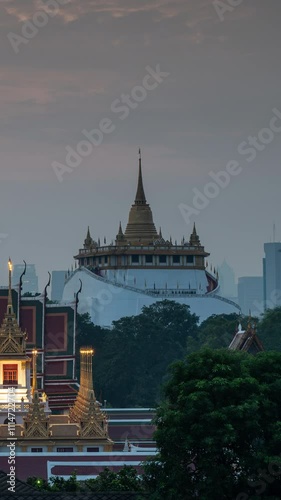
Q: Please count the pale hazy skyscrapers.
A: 5